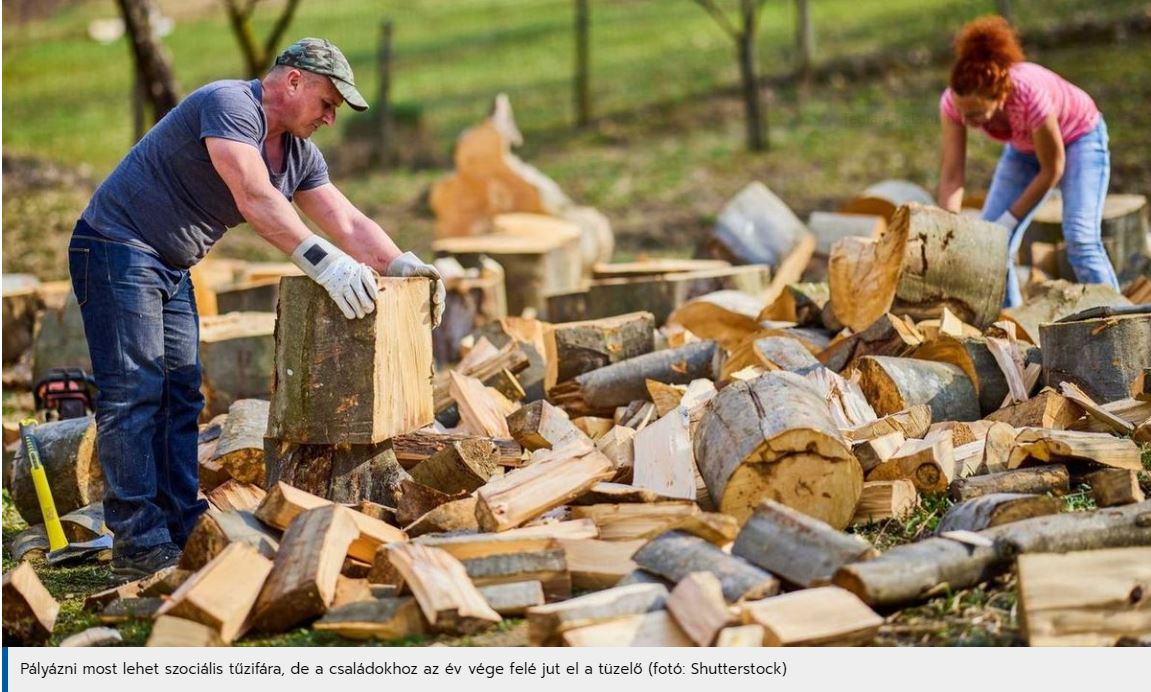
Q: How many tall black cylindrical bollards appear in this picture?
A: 0